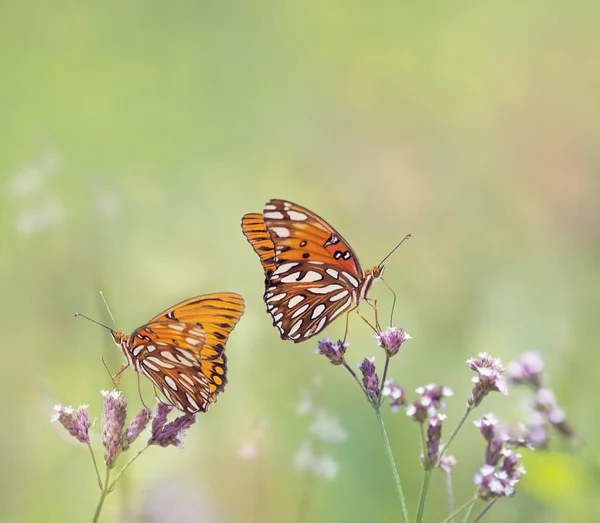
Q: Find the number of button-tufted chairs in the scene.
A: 0